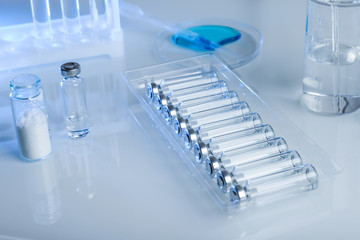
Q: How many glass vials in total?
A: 11